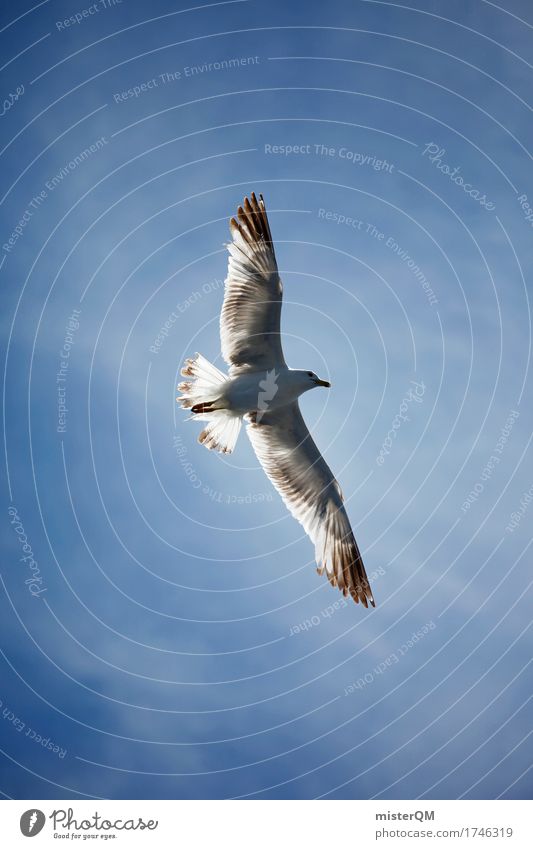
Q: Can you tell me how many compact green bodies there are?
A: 0